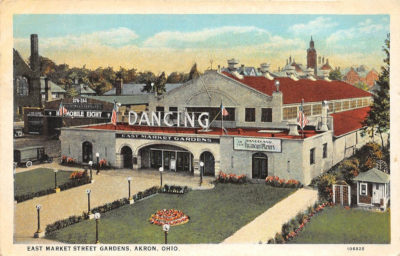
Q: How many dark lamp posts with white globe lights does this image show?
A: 10